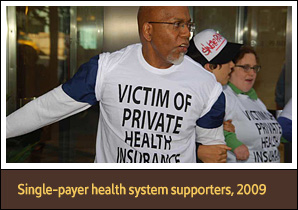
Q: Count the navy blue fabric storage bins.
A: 0